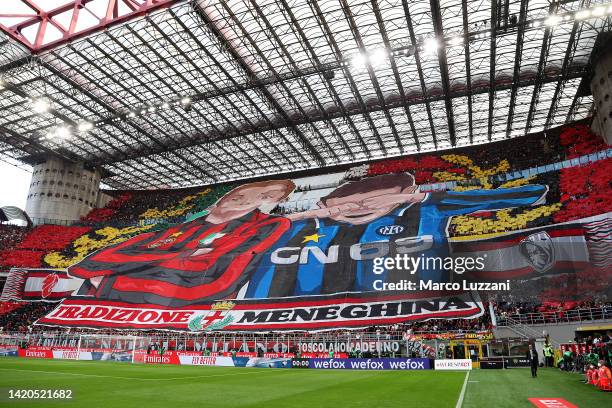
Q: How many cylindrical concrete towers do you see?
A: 2